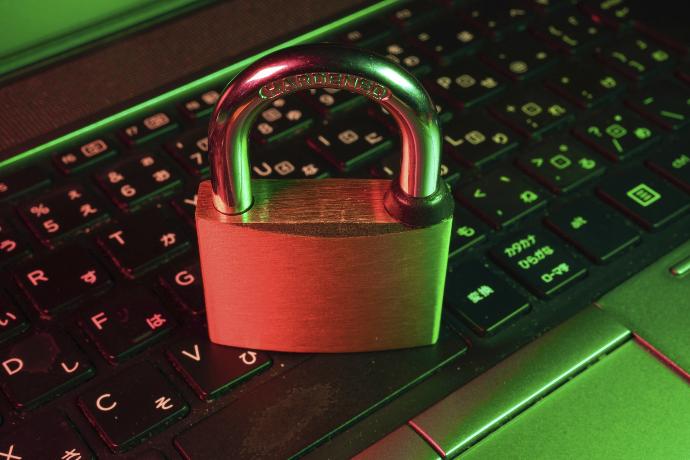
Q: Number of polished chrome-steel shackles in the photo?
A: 1